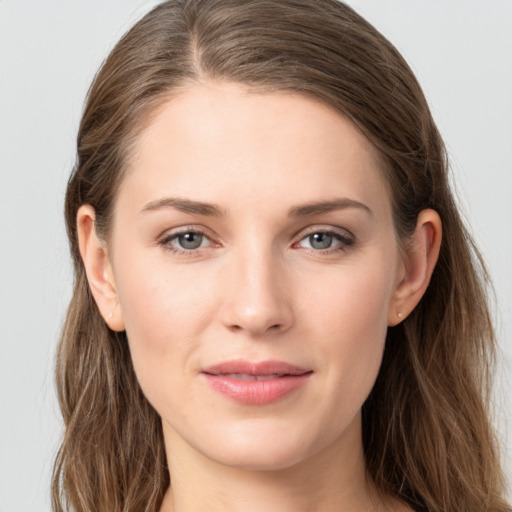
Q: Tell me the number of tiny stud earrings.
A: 2